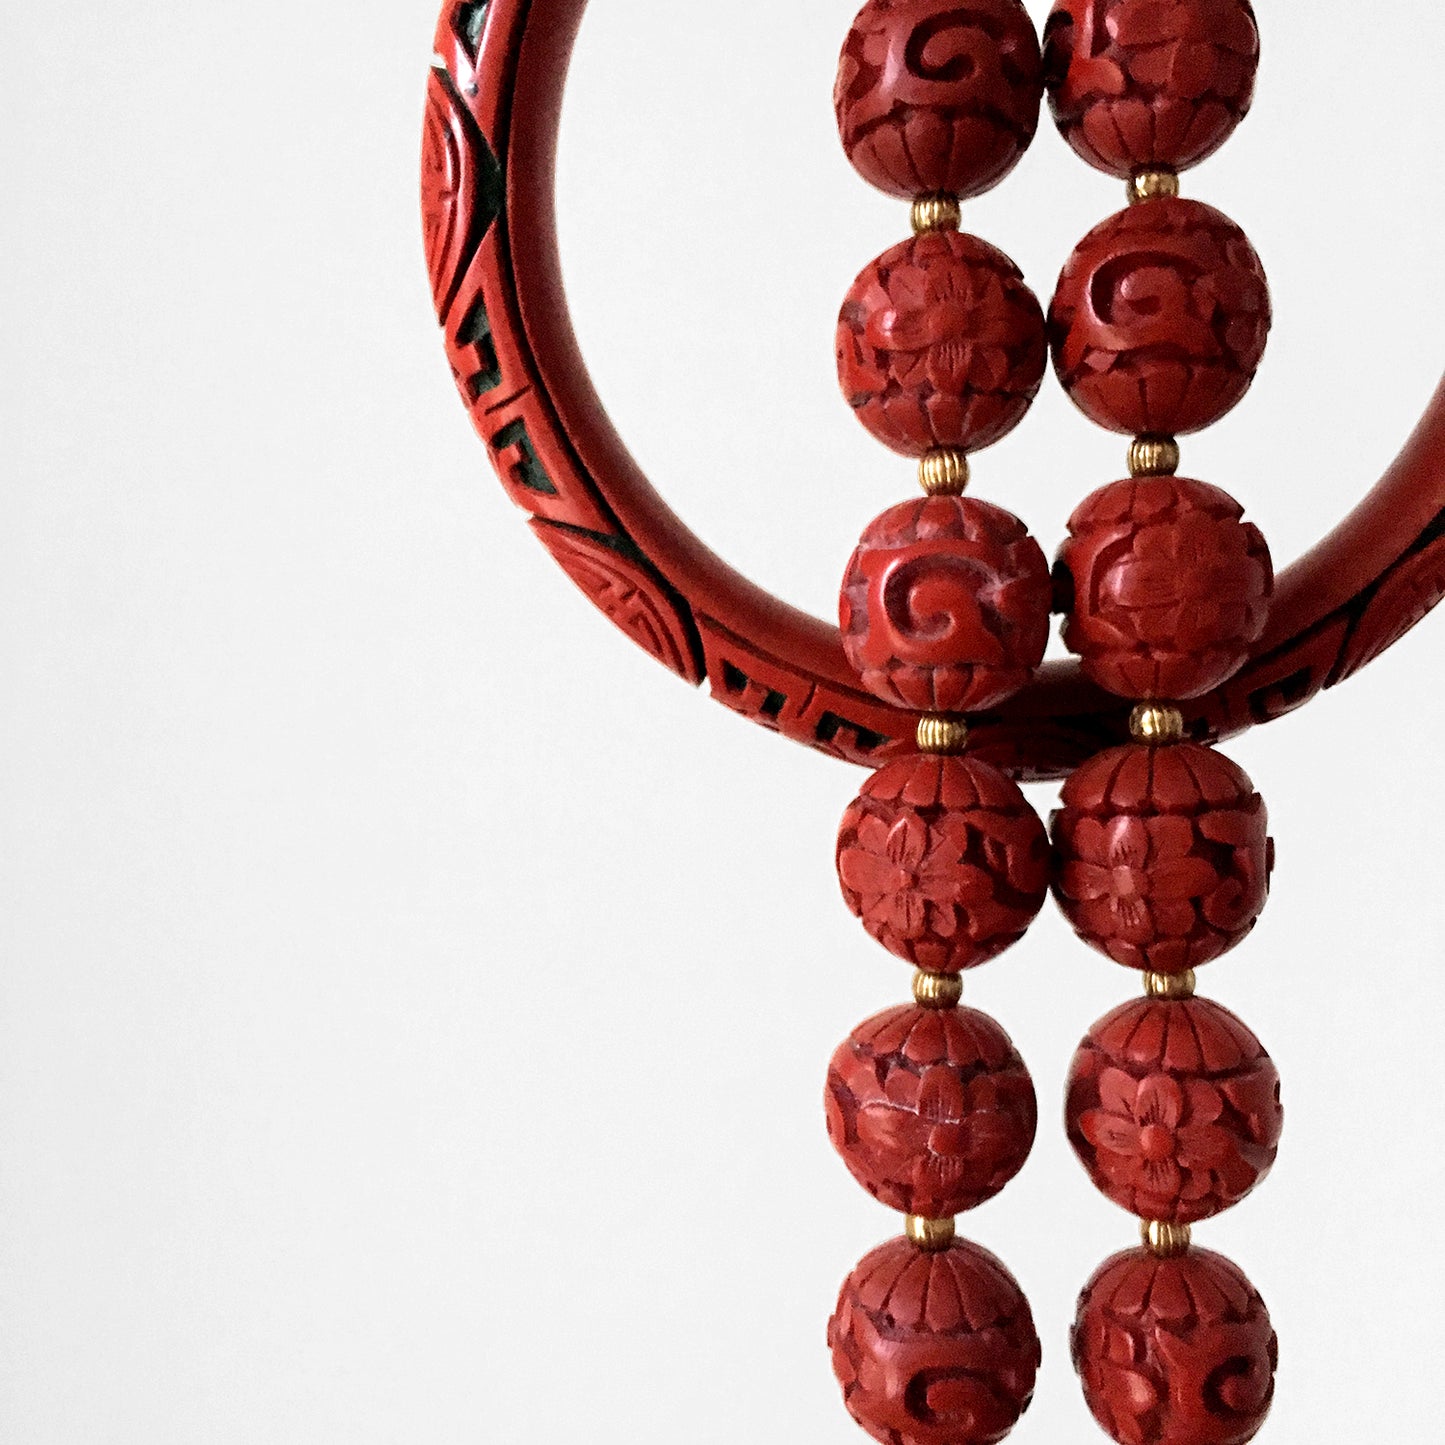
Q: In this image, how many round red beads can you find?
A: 12